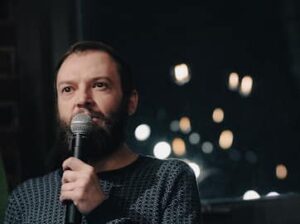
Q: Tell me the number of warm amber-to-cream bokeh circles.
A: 8